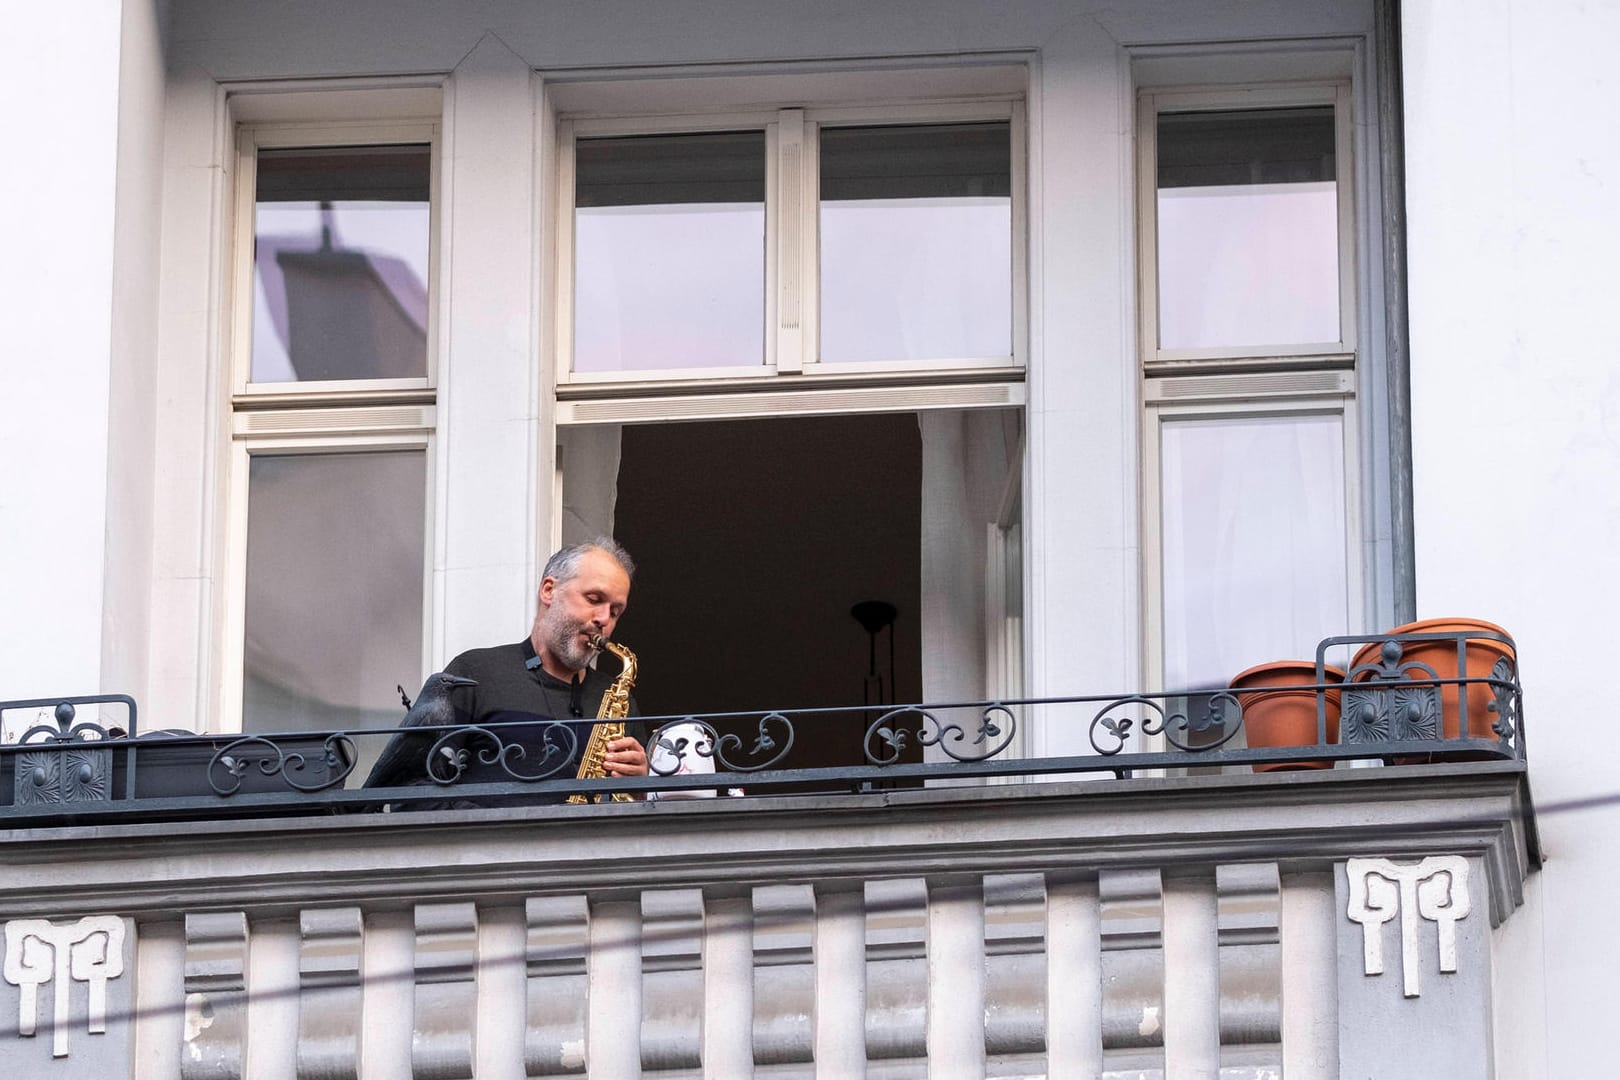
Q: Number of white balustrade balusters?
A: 11